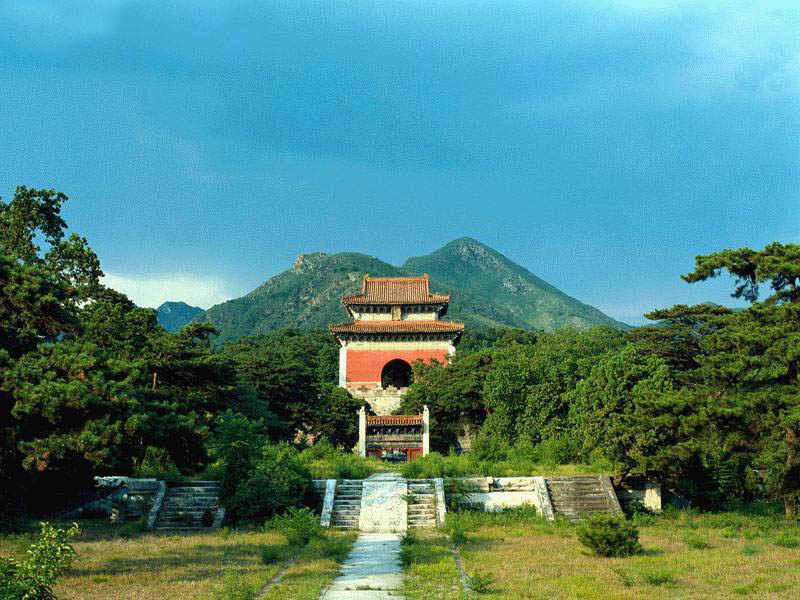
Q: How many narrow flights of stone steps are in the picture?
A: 2